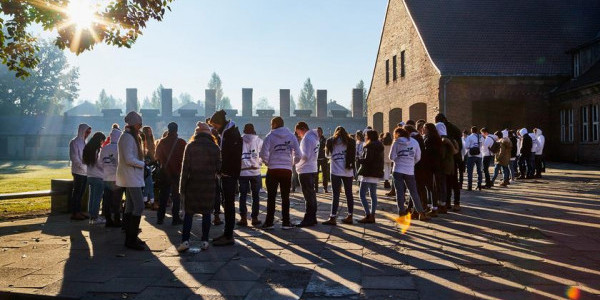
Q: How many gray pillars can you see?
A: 7